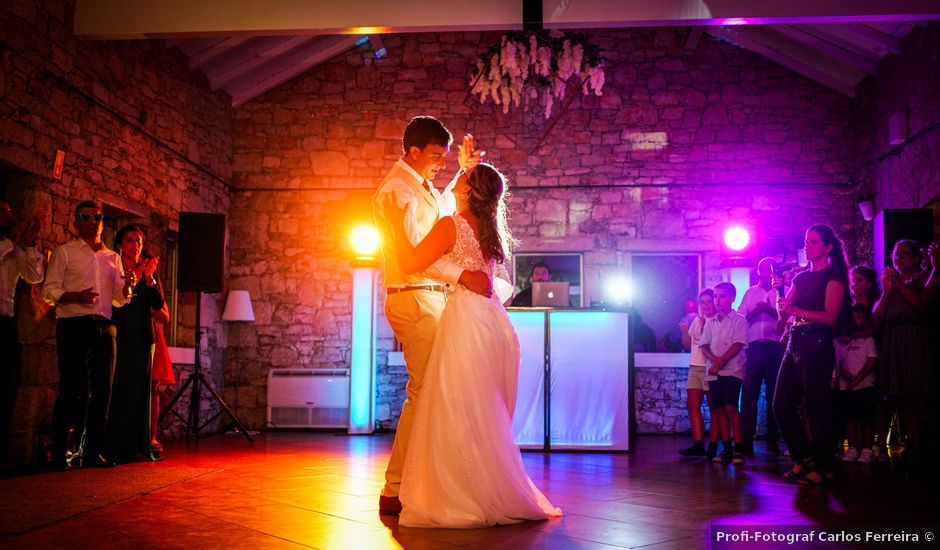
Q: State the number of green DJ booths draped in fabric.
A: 0